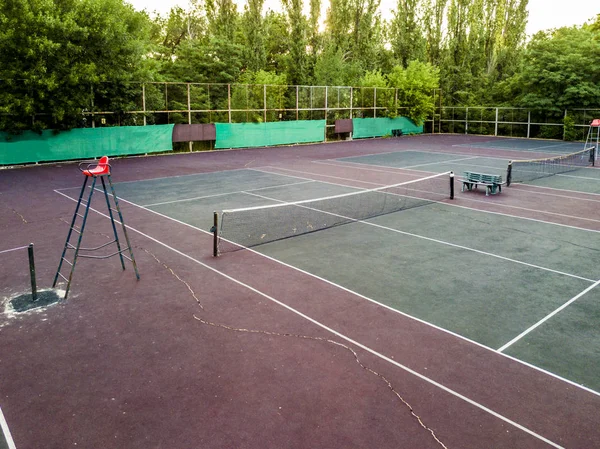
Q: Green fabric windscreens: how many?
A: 3